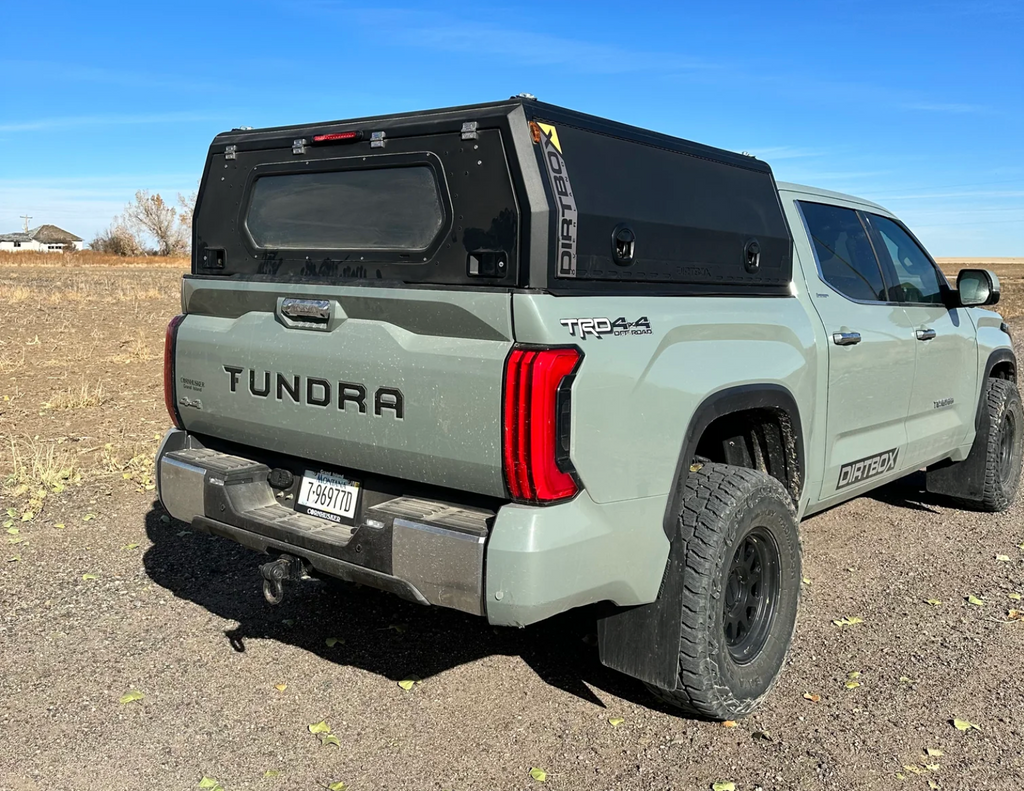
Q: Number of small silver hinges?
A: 4